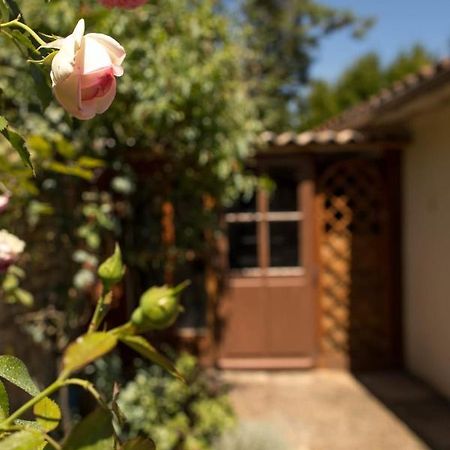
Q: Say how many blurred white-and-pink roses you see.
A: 2